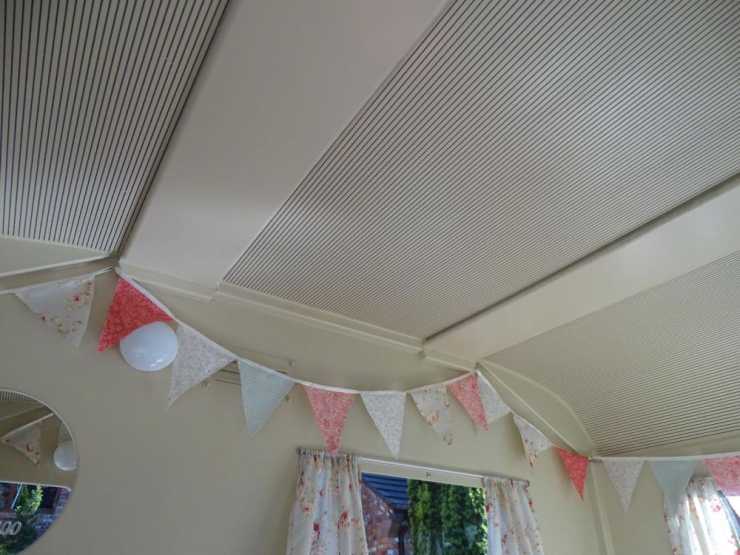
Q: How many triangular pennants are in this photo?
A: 14